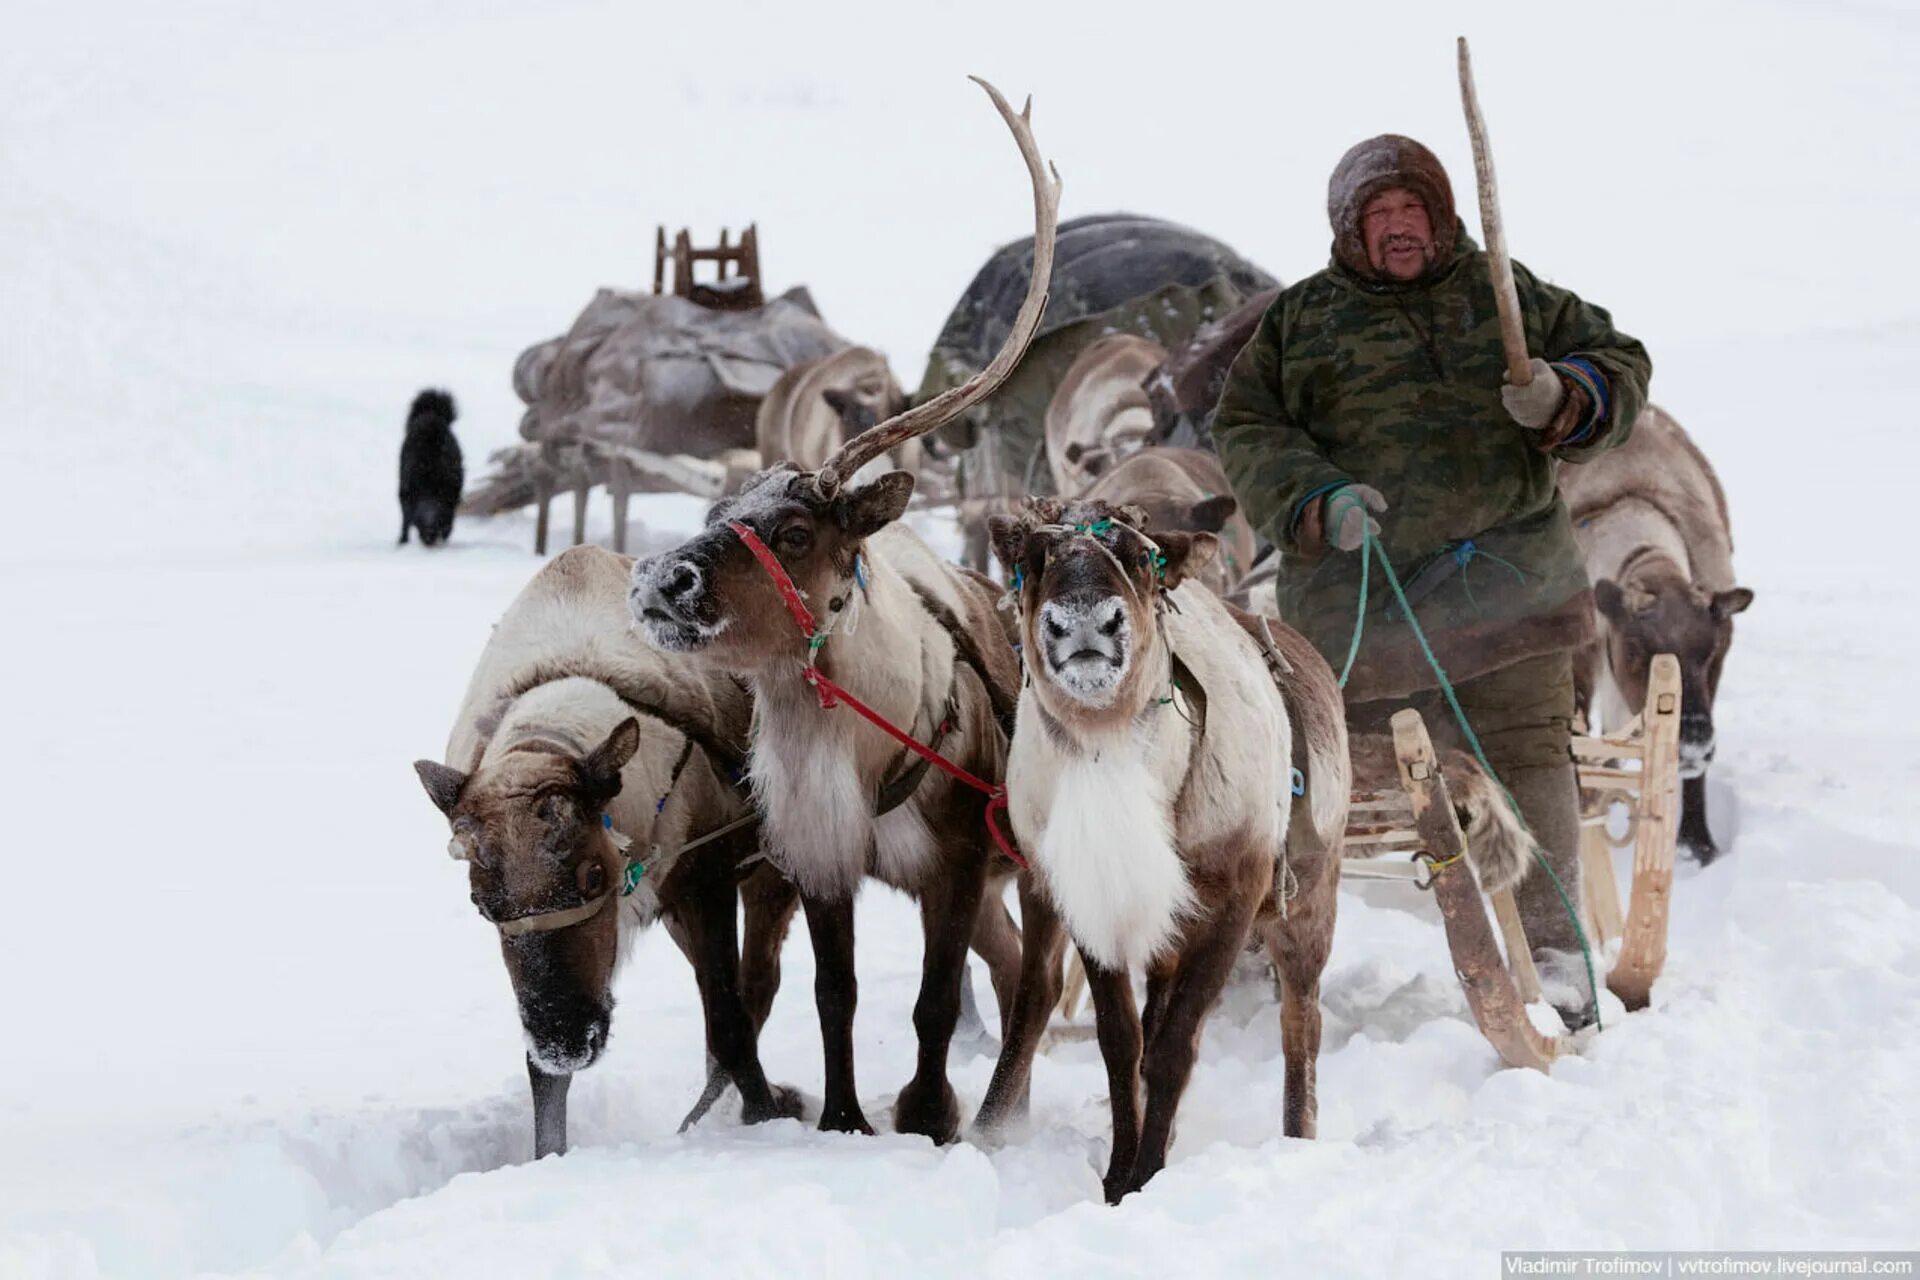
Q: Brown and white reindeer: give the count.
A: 7